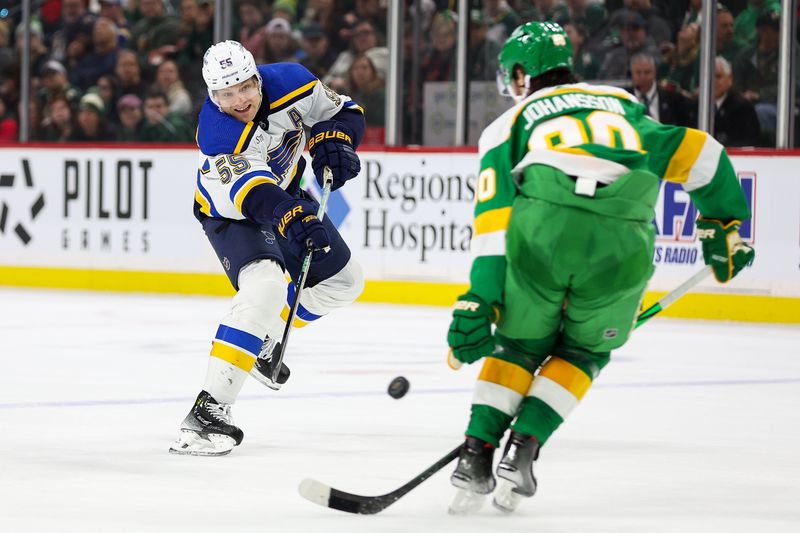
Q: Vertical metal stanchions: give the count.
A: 6